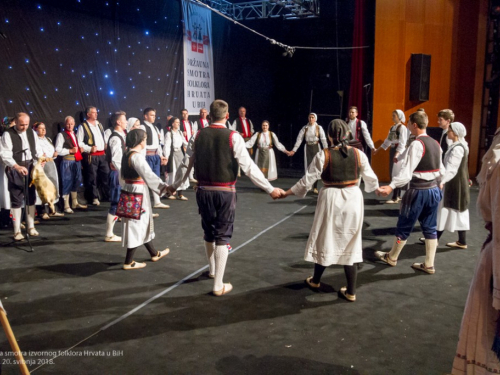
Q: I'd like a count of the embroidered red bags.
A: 1